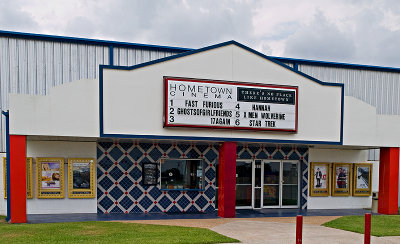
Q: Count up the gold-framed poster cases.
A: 6